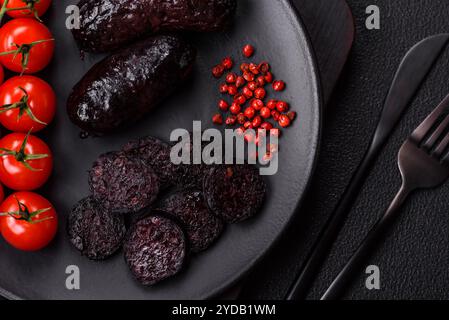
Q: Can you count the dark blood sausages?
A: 2